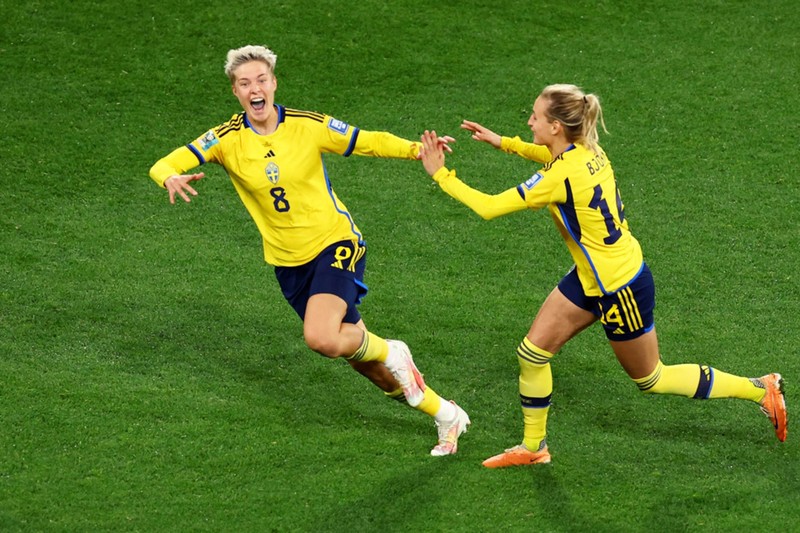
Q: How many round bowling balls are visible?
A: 0